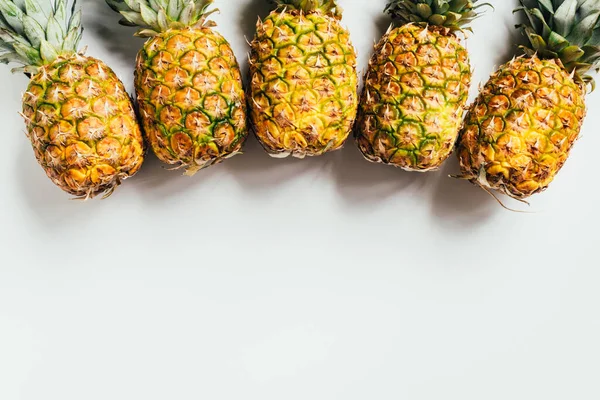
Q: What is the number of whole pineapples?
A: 5